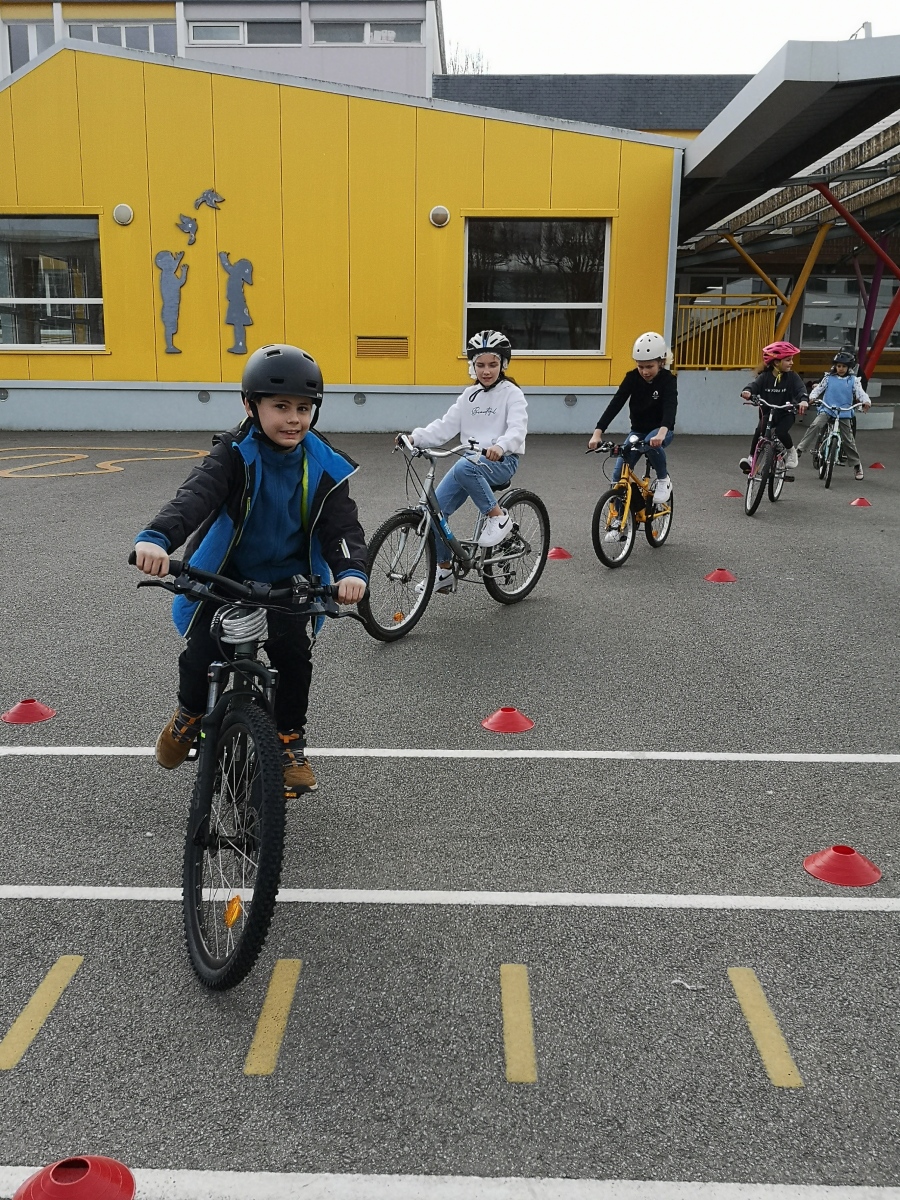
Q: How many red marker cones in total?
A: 9